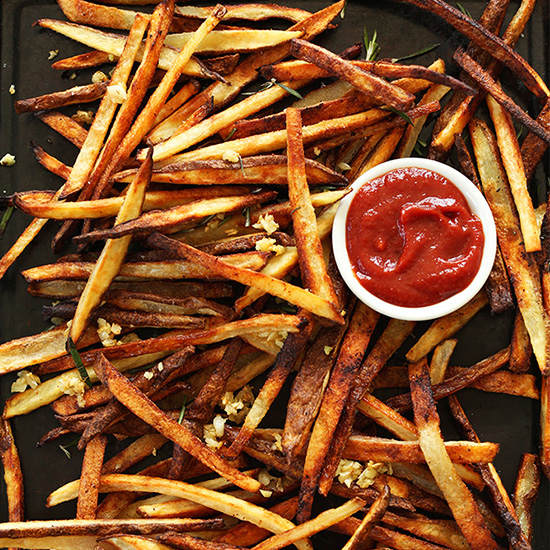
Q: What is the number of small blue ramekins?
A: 0